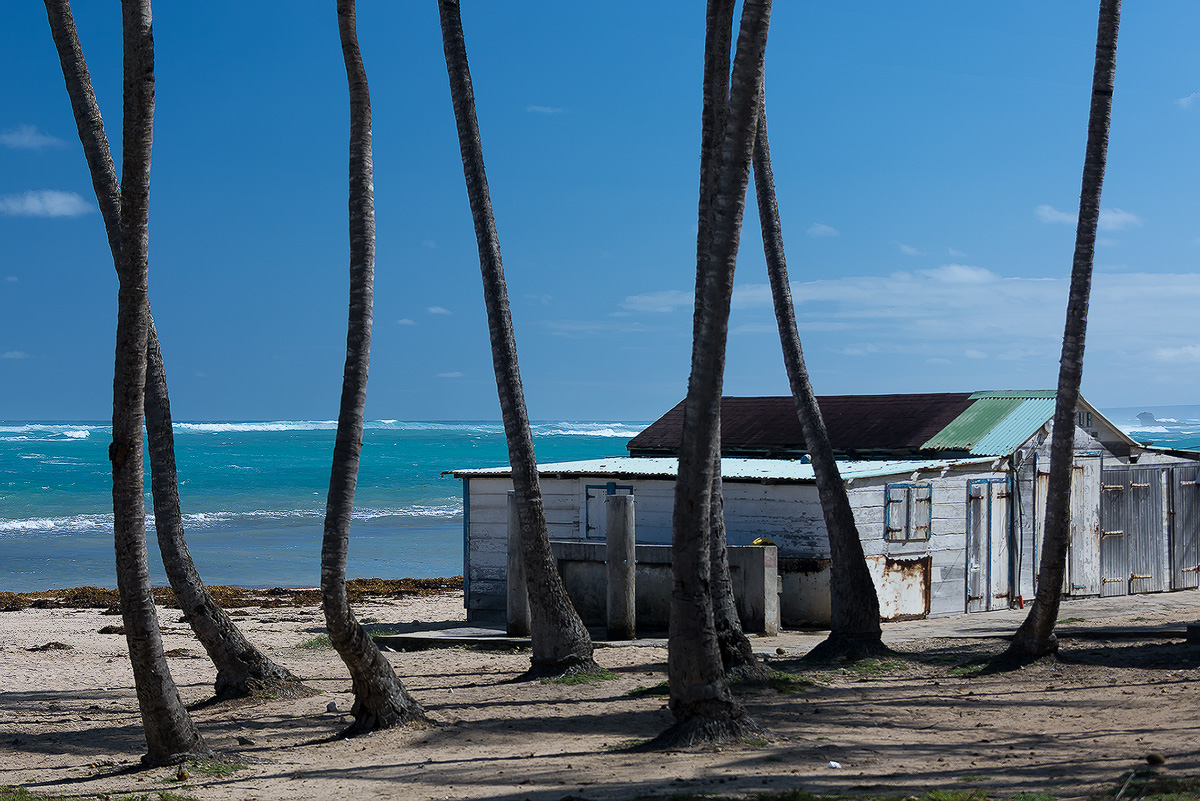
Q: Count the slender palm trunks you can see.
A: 8